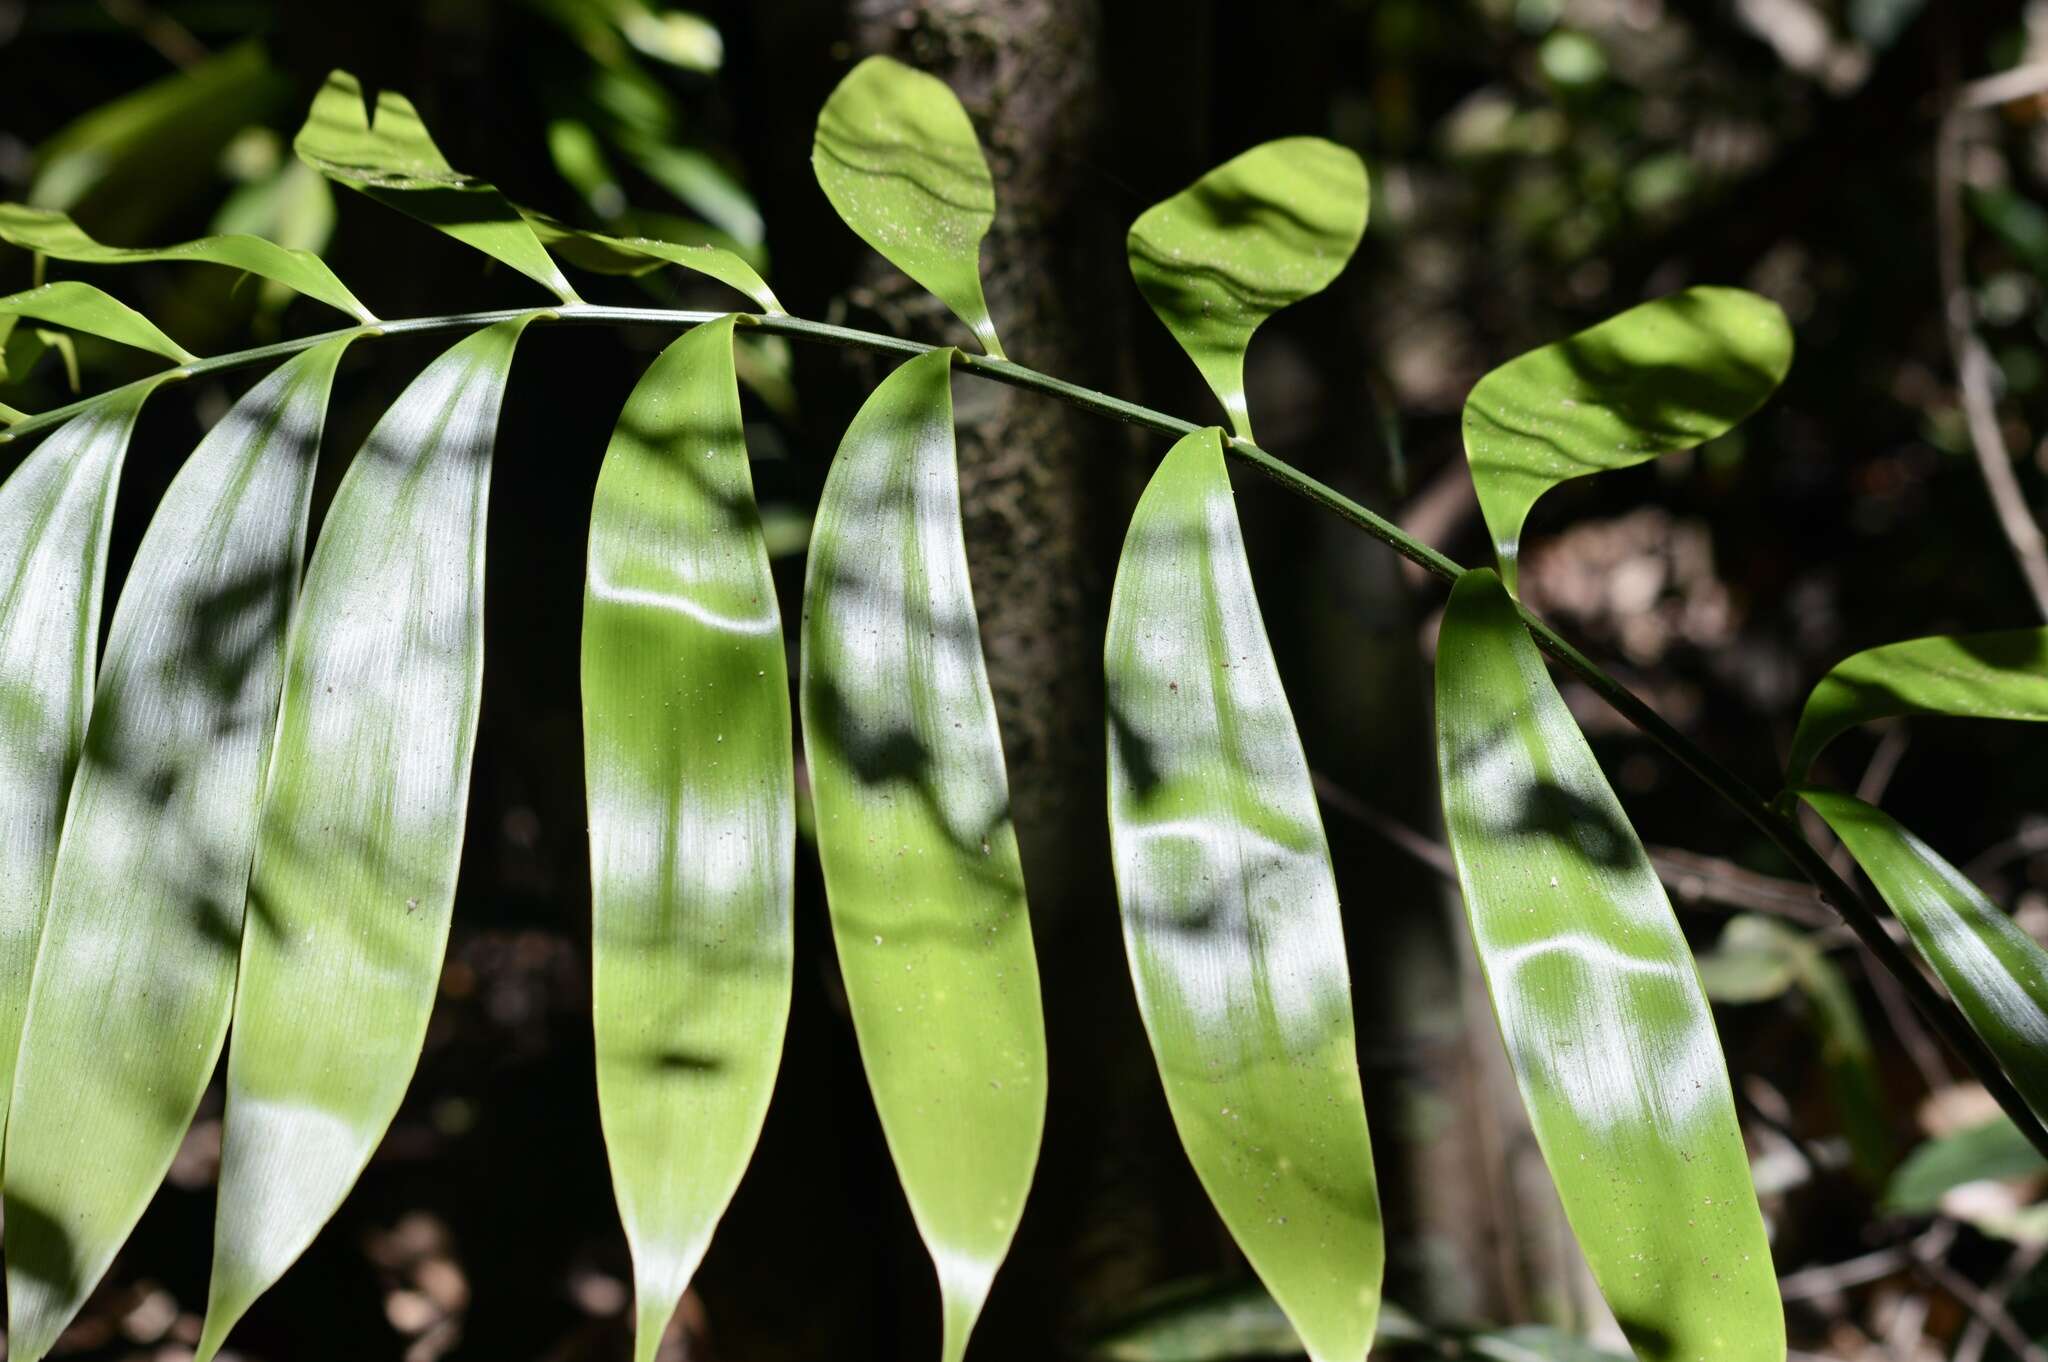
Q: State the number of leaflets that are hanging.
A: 8